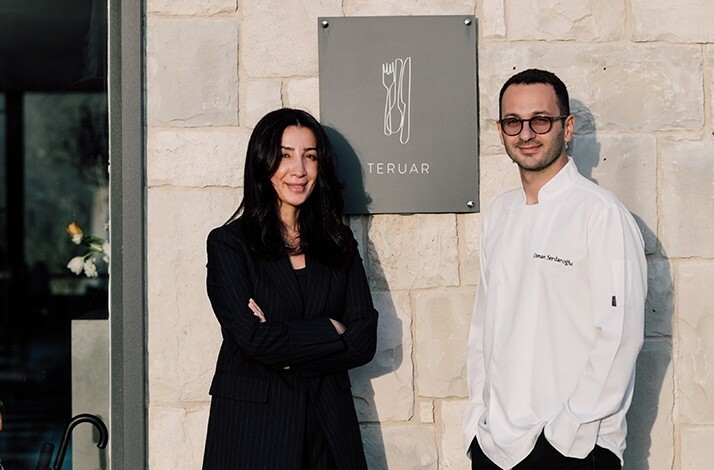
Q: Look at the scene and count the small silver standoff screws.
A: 3